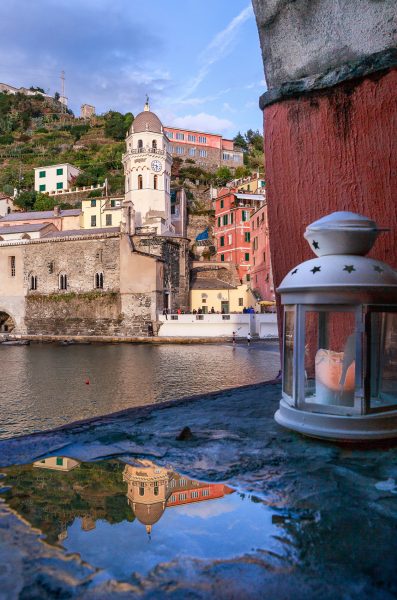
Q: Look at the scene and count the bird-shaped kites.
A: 0